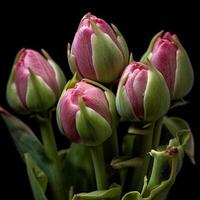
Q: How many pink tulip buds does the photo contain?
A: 5